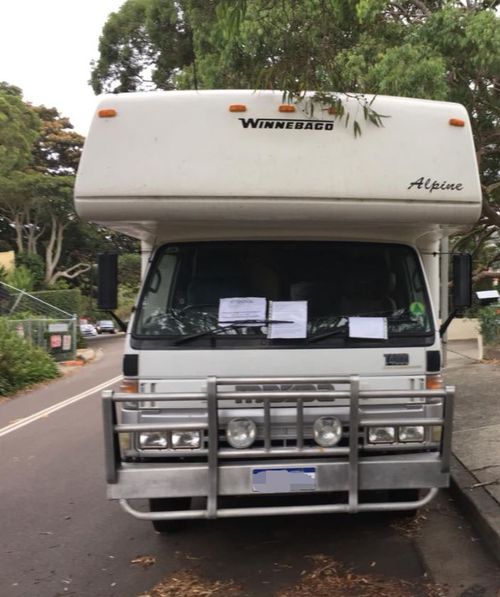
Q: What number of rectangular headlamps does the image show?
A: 4